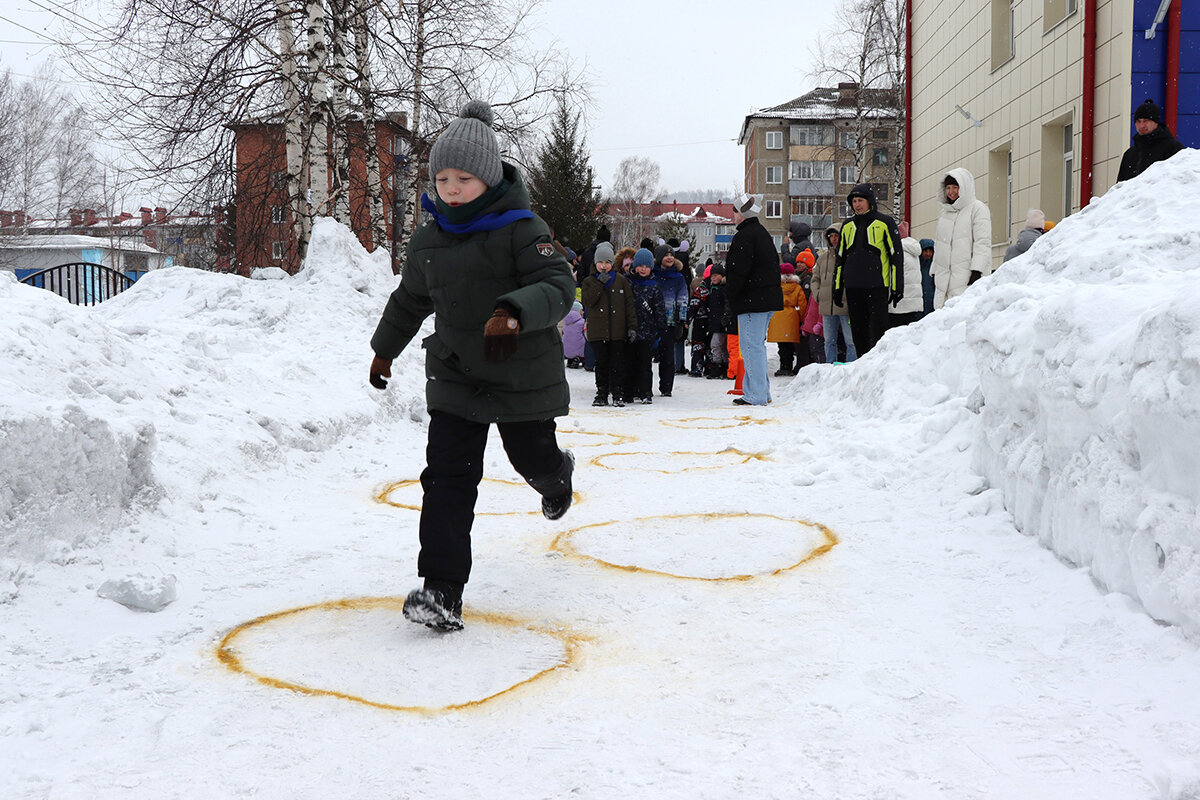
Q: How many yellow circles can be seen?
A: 6